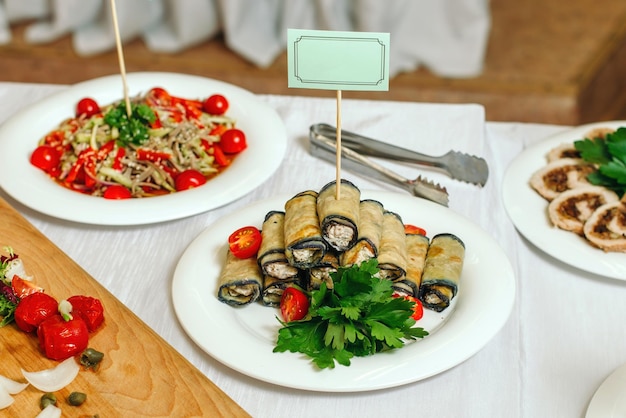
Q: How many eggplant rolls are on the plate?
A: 10